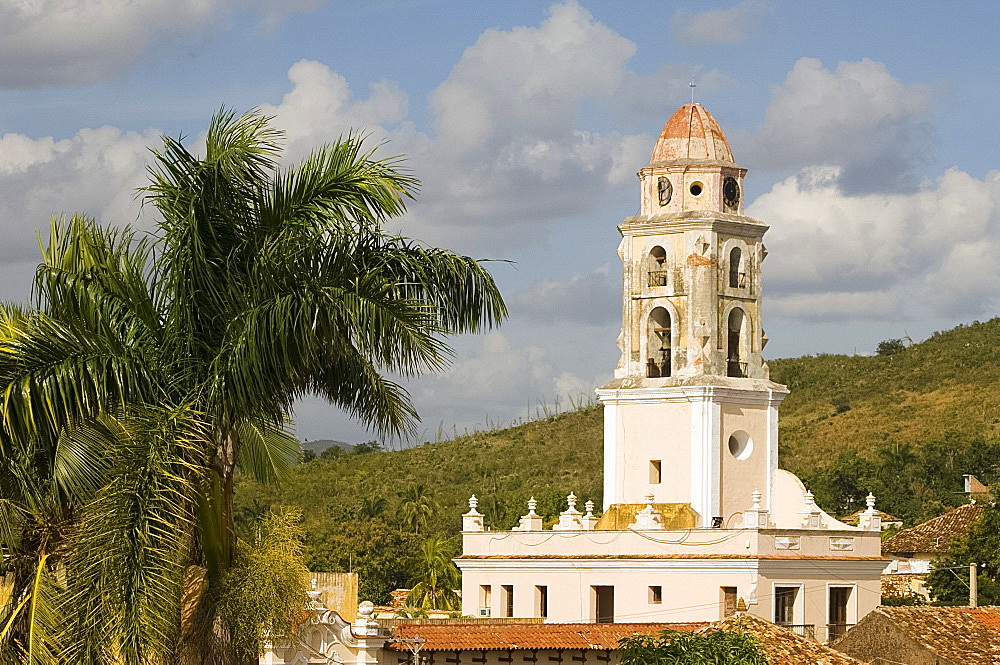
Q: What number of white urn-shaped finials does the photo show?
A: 8